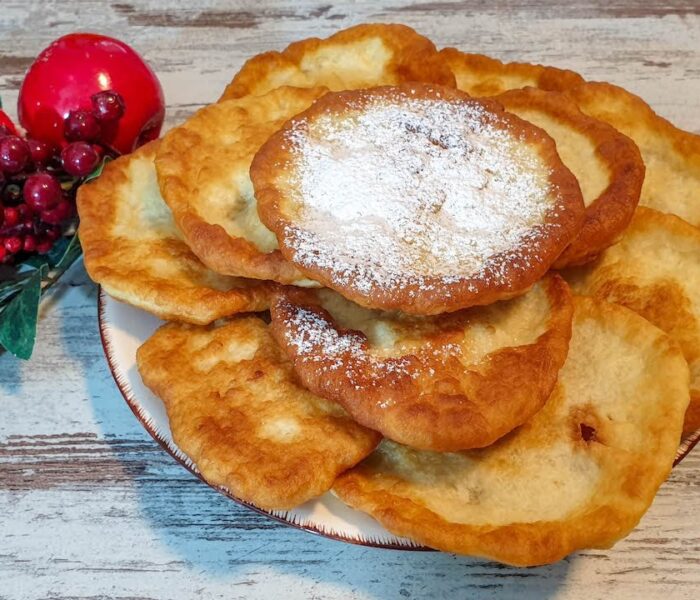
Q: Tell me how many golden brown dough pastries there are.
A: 11